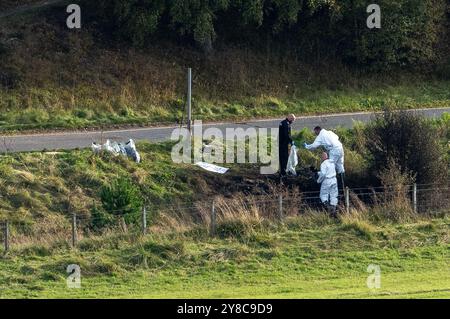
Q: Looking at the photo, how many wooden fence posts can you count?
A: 7